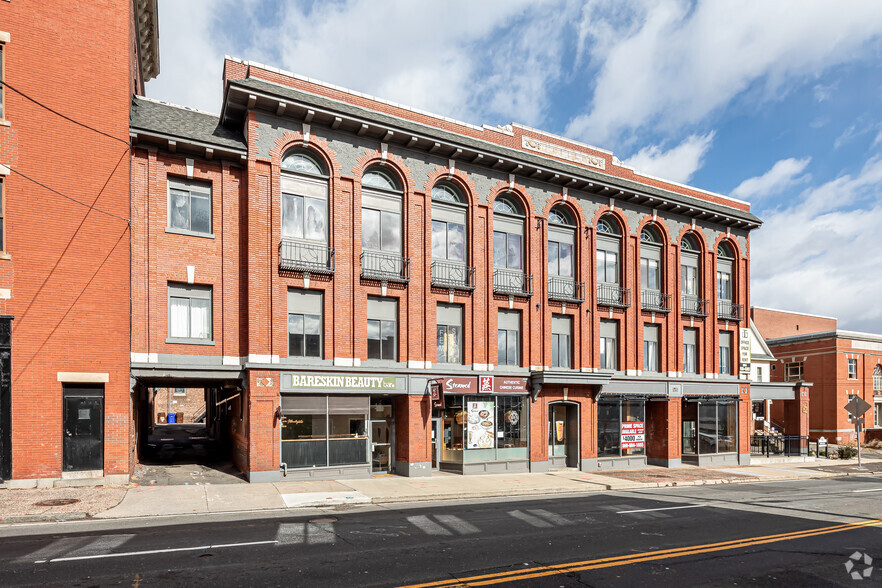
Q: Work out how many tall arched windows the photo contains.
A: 9